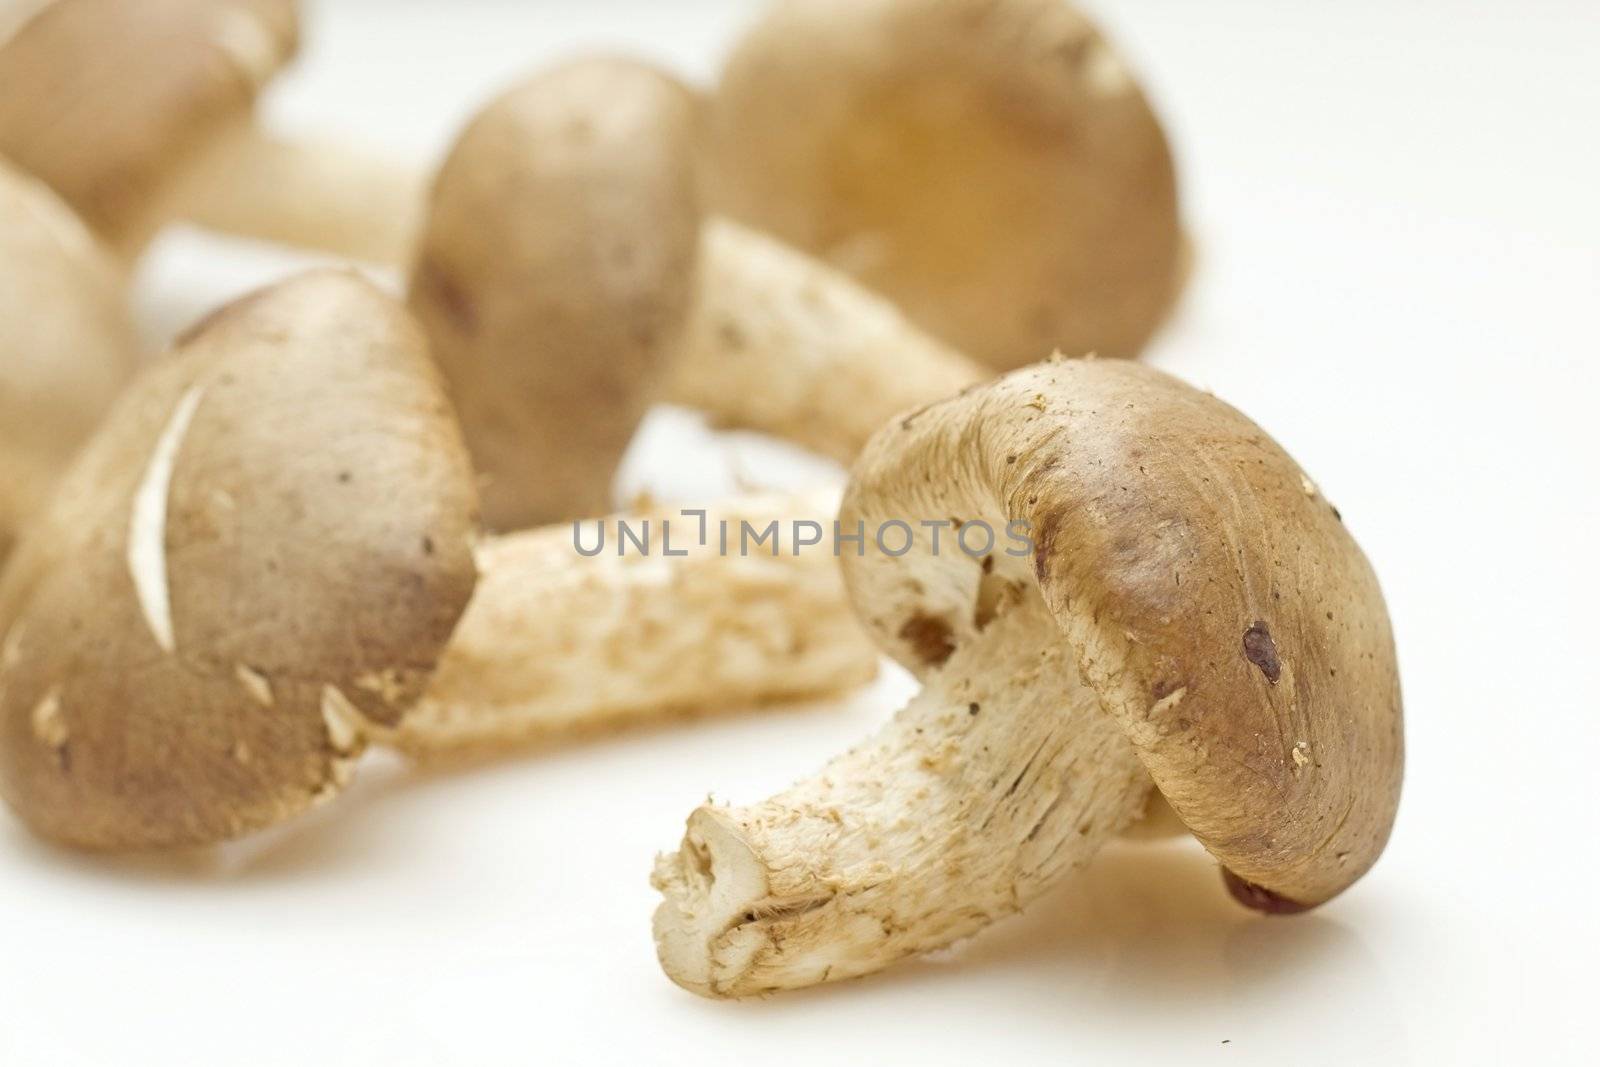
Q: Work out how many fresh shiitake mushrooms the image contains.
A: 6